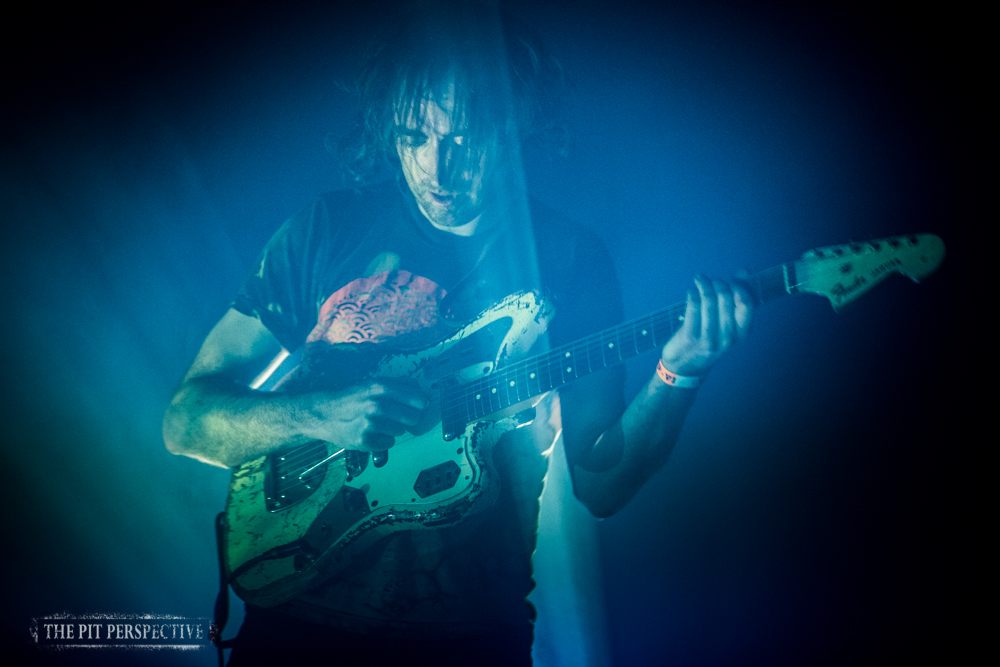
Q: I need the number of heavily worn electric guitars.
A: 1